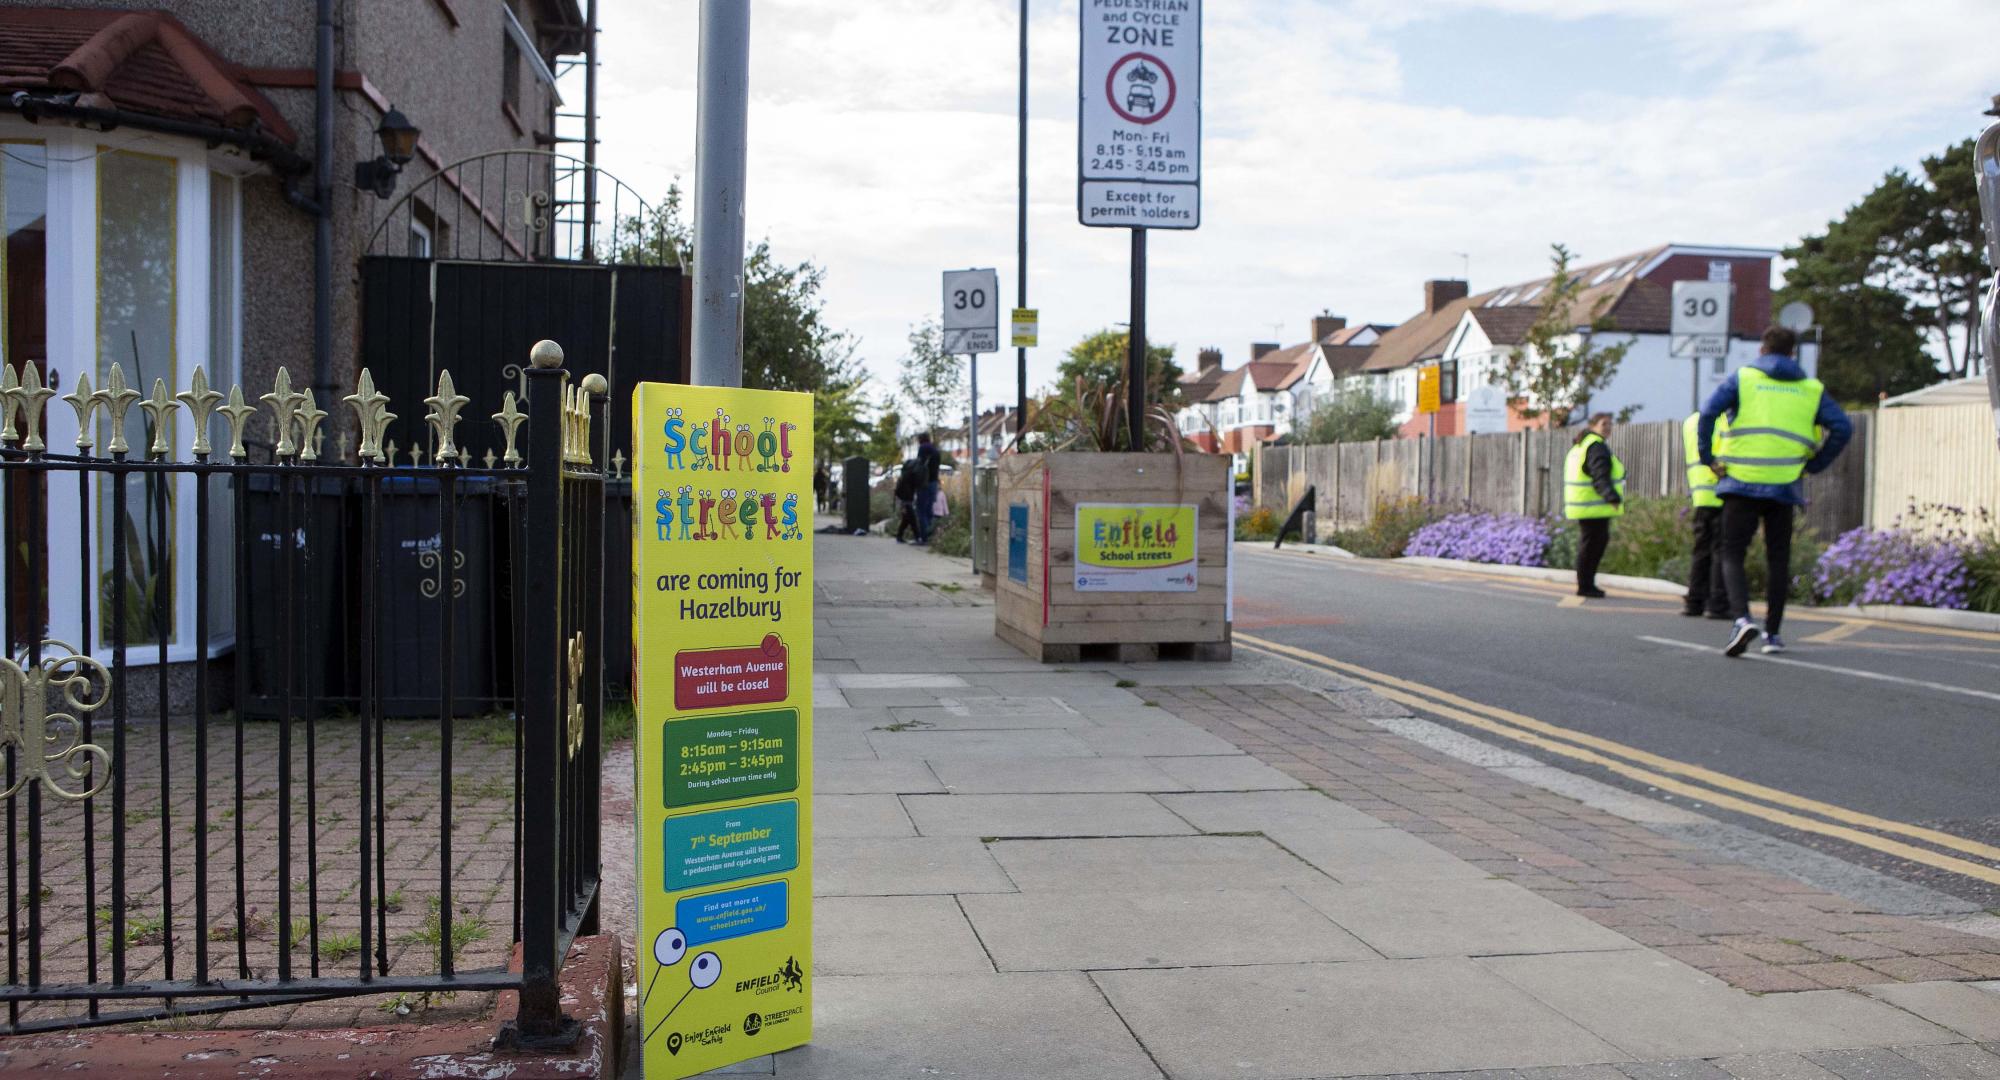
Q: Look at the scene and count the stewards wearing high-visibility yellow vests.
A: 3